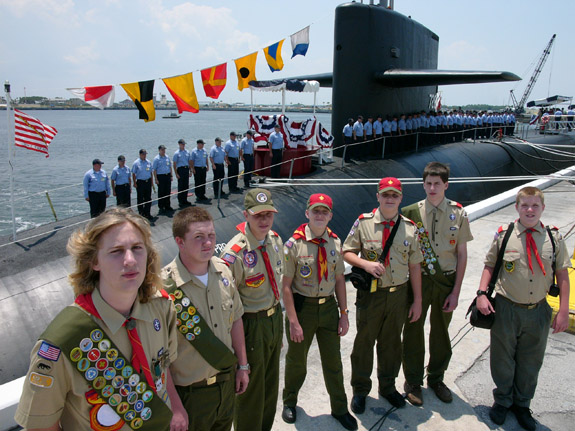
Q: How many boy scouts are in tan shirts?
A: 7